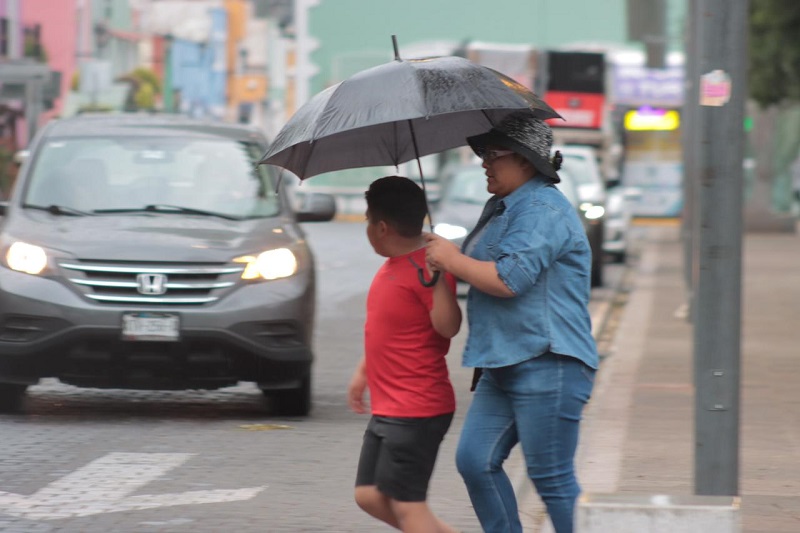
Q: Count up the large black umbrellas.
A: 1